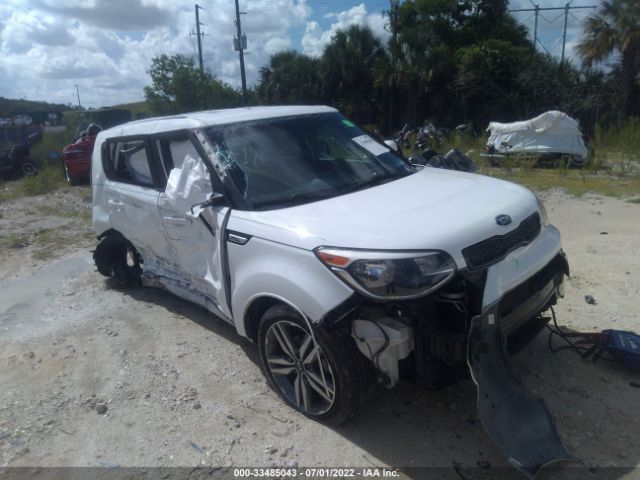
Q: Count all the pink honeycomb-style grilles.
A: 0